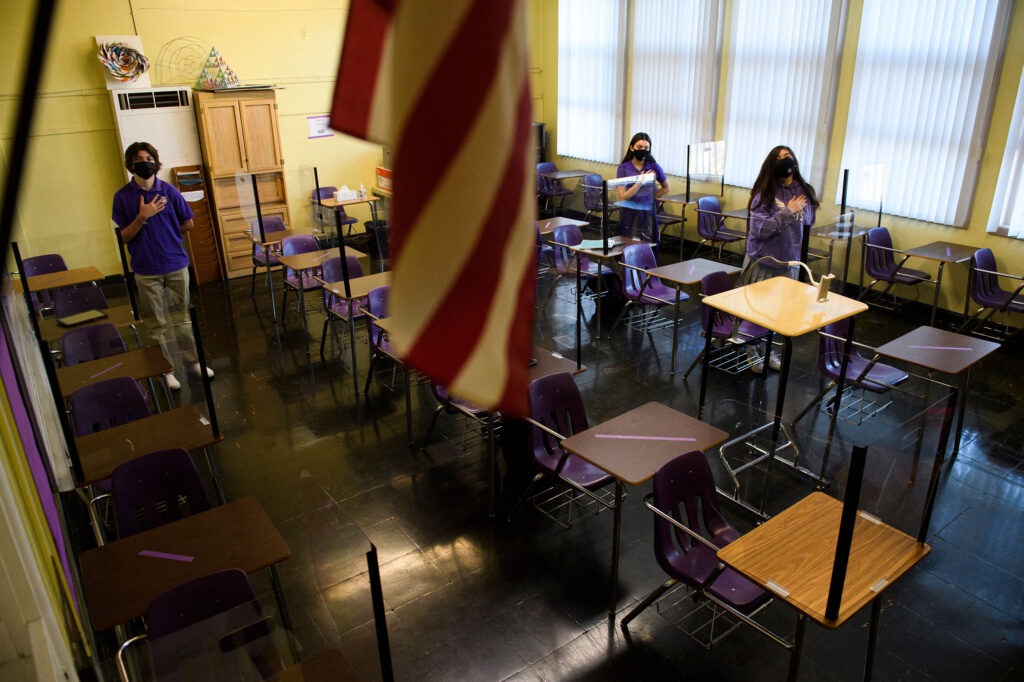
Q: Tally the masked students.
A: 3